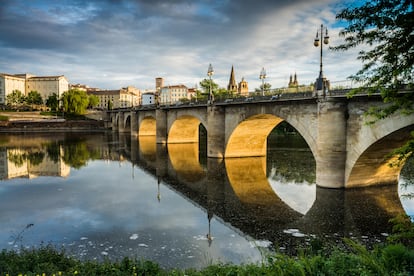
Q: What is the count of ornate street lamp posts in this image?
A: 3